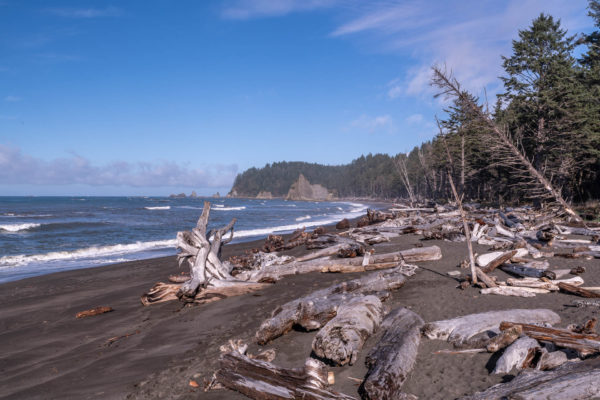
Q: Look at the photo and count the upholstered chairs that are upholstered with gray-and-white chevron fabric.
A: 0